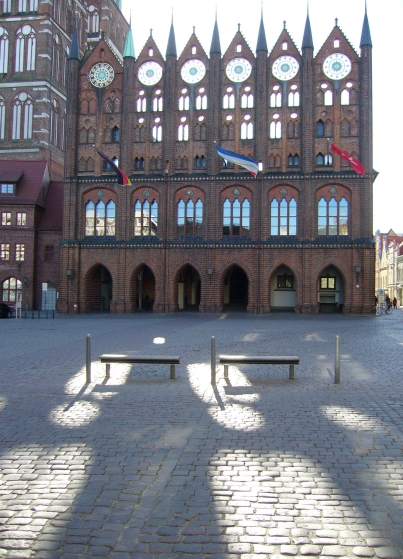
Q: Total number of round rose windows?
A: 6